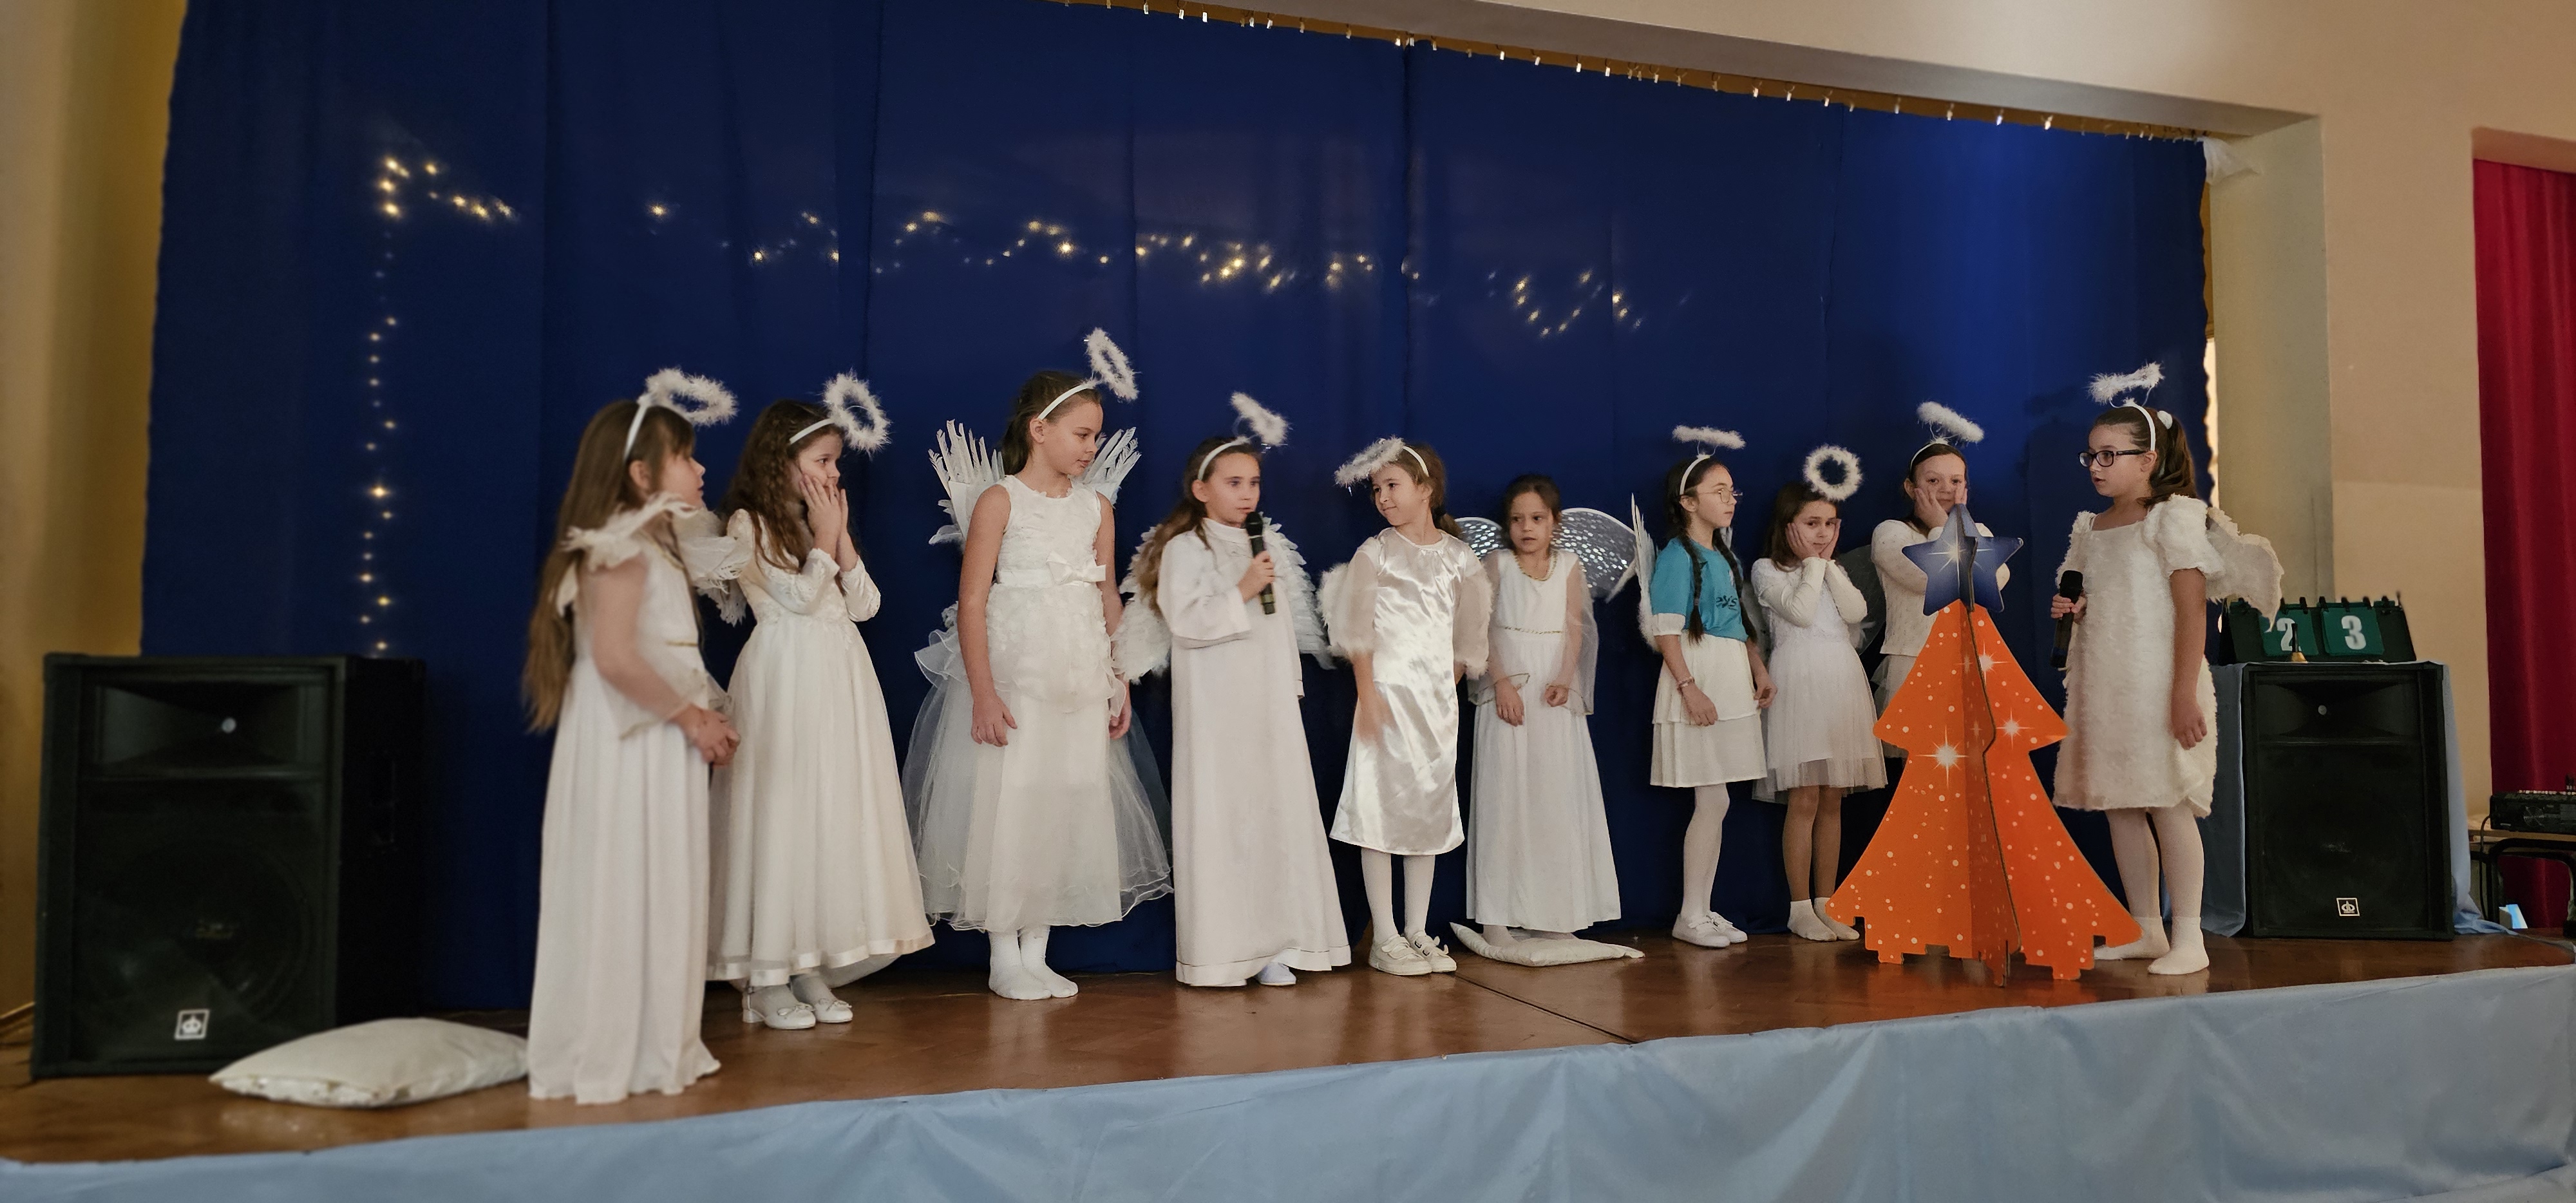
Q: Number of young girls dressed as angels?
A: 10